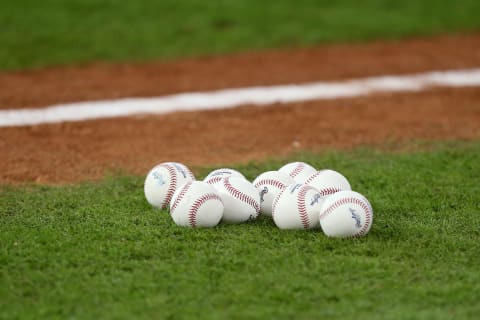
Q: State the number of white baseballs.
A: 9